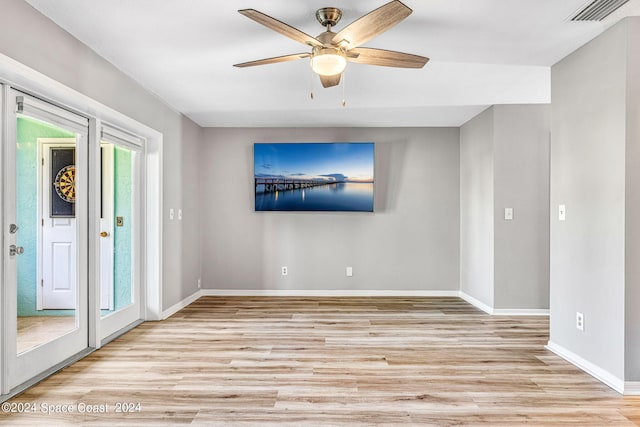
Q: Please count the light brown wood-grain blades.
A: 5